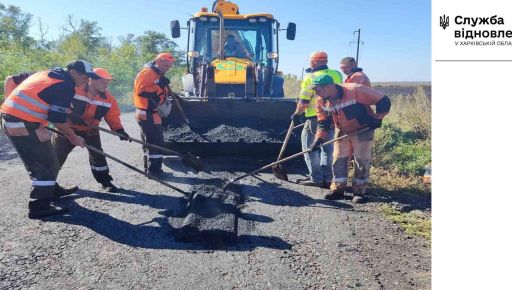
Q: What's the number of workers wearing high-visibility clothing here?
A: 6